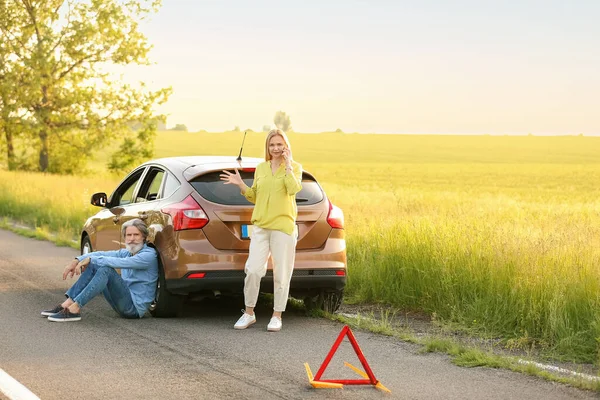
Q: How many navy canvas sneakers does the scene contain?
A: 2